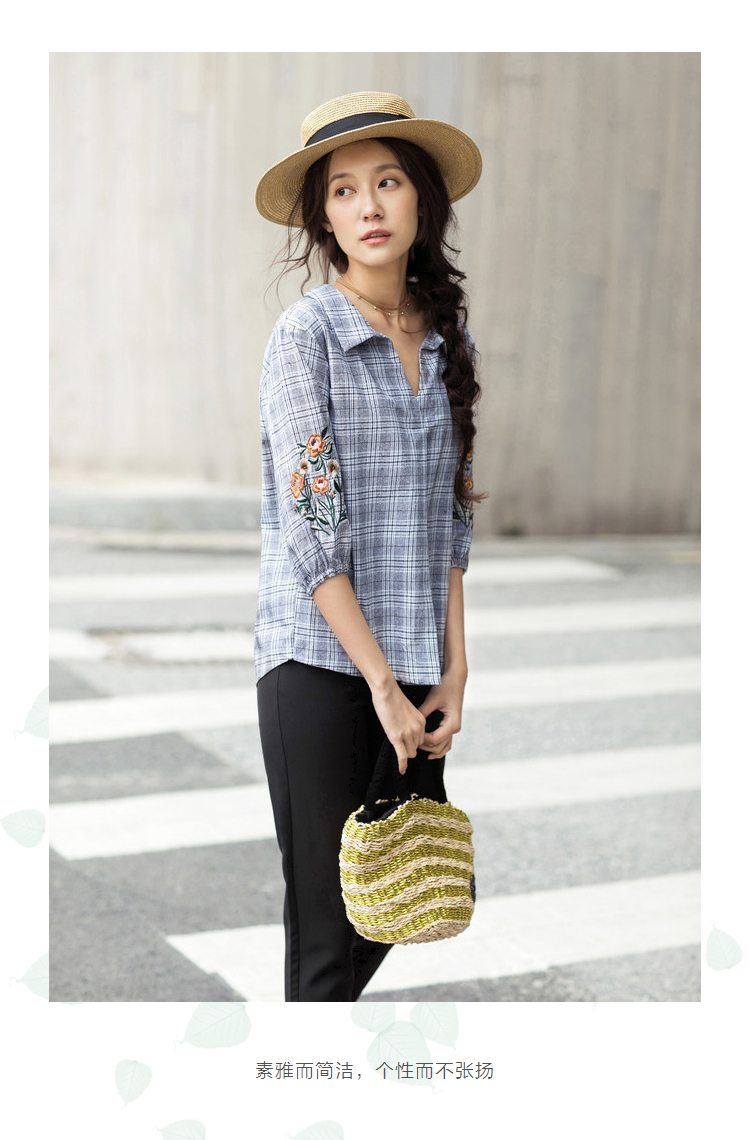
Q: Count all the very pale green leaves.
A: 11